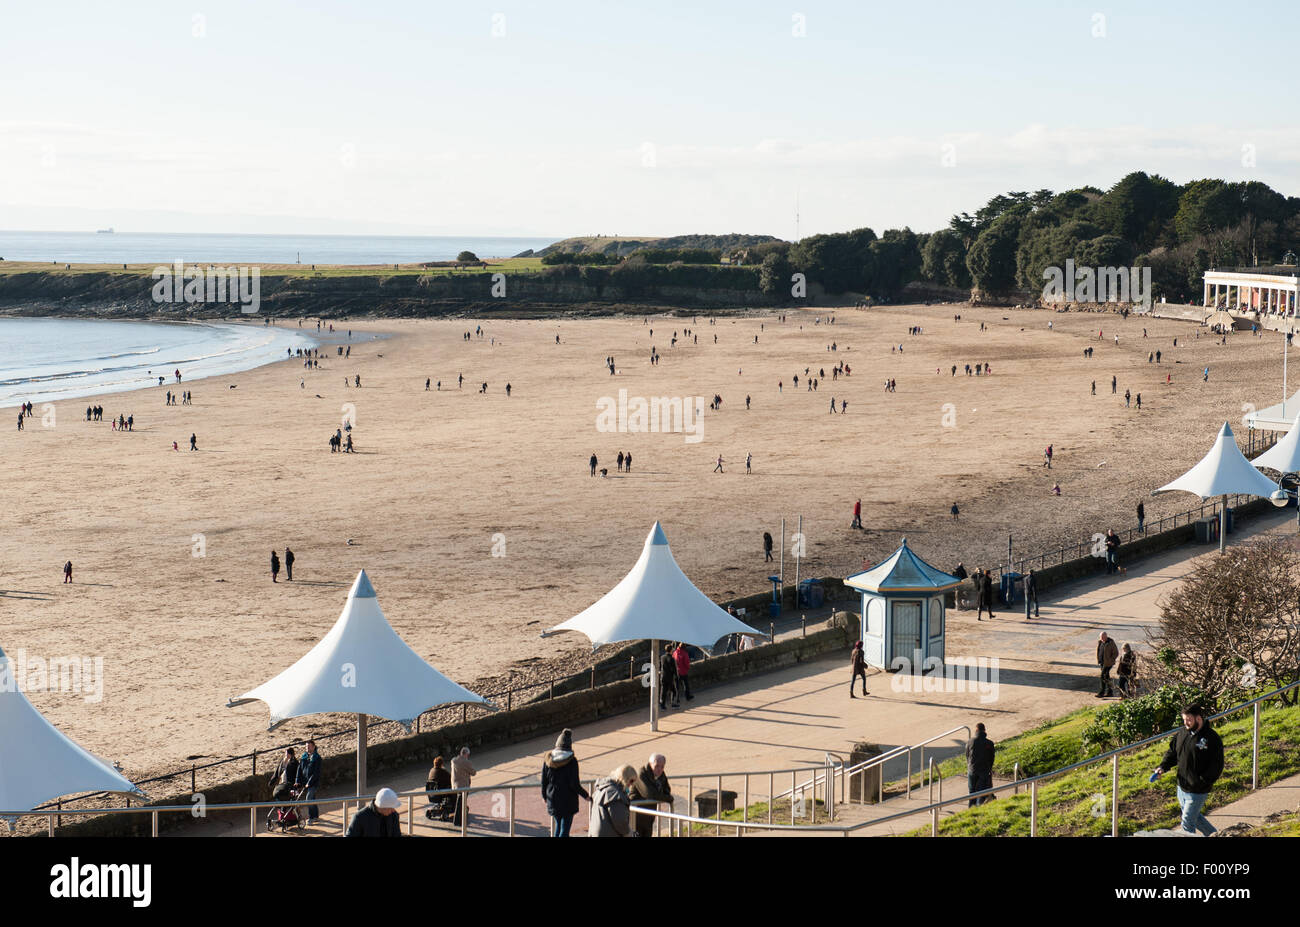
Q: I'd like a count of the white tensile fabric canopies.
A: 5